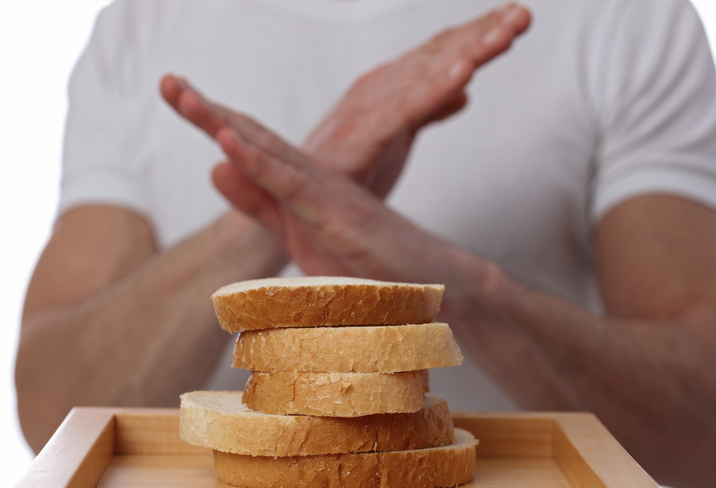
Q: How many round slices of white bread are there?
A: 5